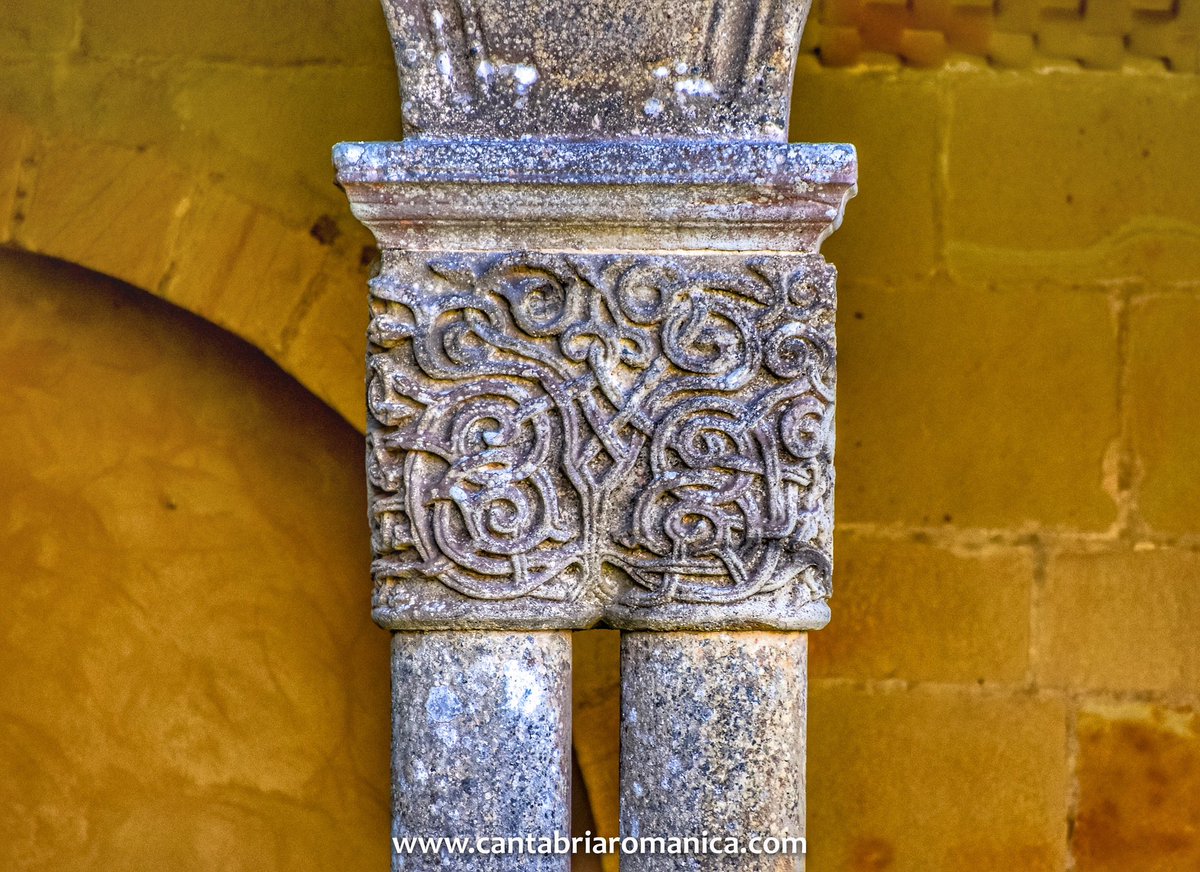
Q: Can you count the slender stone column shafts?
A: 2